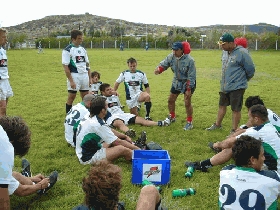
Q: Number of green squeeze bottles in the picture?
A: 3